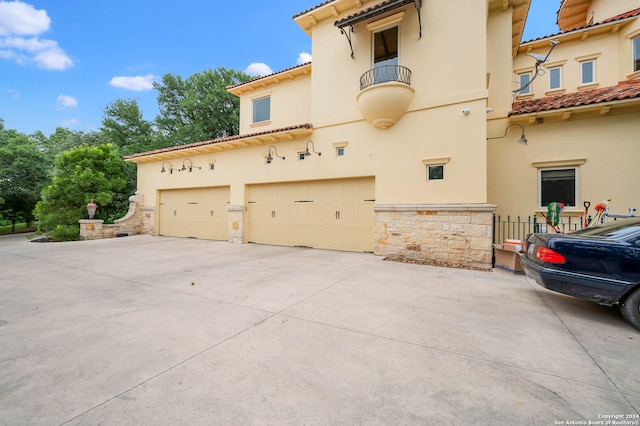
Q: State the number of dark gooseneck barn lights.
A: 5